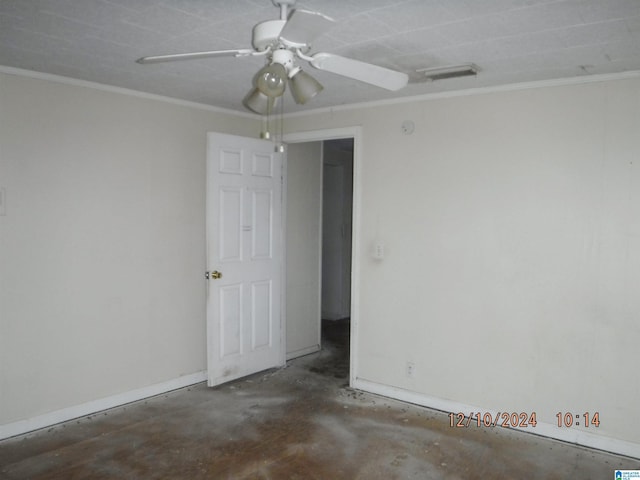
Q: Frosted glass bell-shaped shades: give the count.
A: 3